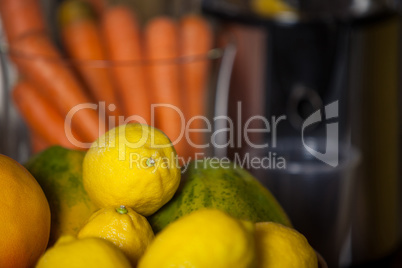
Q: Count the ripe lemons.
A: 5